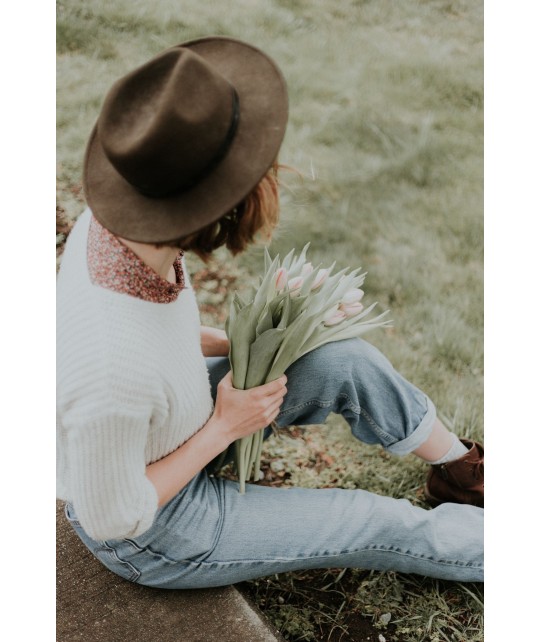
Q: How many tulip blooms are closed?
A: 7